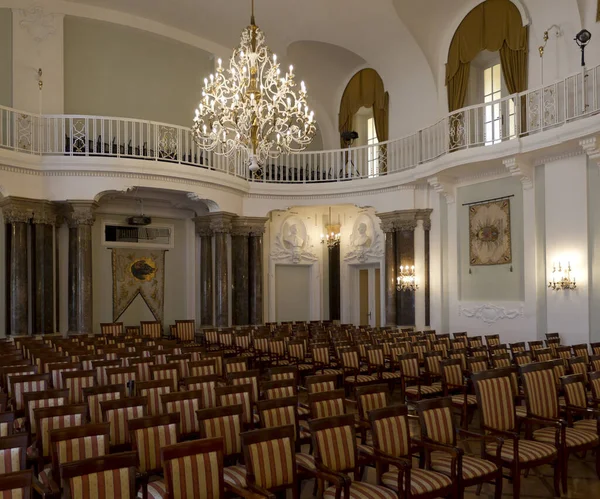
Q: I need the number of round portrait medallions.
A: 2